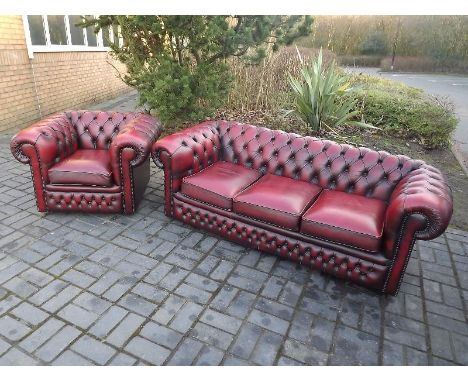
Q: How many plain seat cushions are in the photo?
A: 4